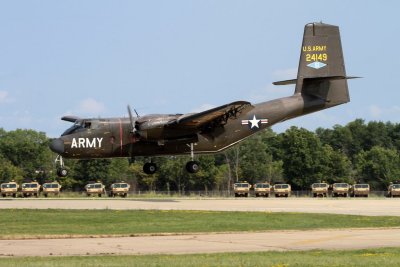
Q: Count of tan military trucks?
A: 12